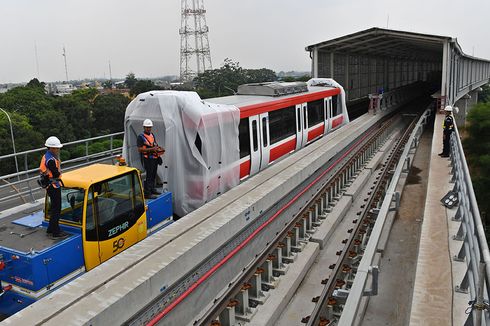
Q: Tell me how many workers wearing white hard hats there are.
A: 3